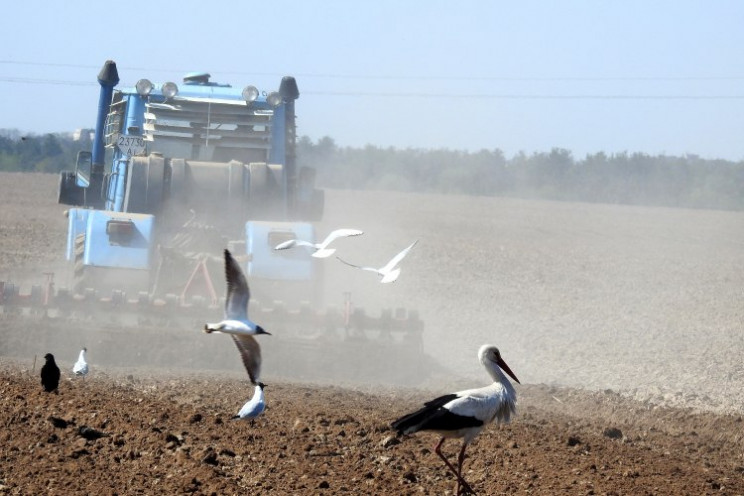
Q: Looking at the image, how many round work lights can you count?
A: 4